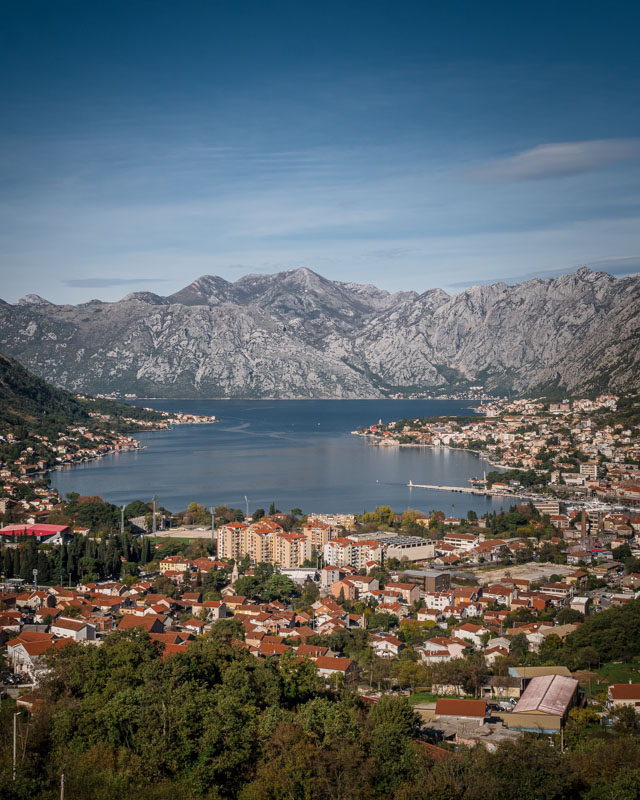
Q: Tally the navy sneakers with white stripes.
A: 0